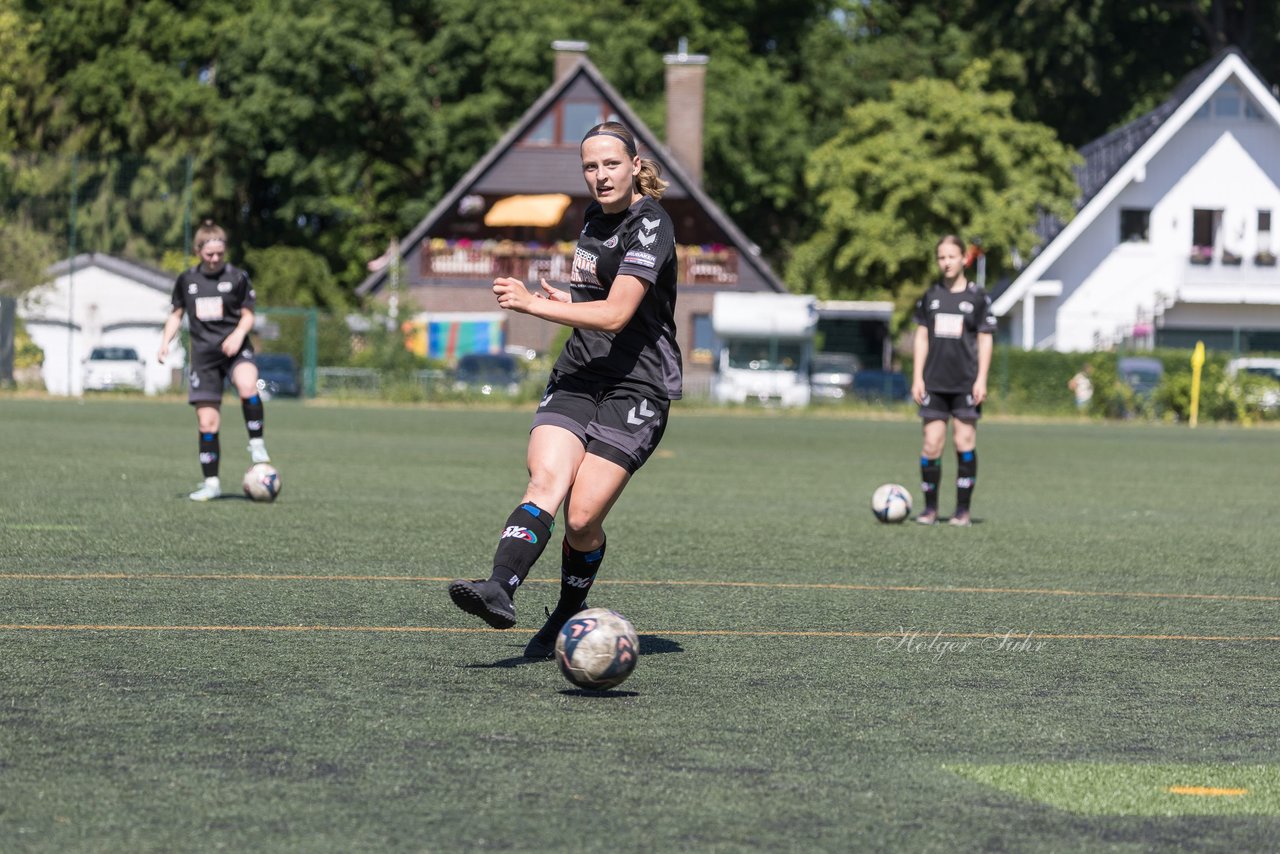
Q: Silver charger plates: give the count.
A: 0